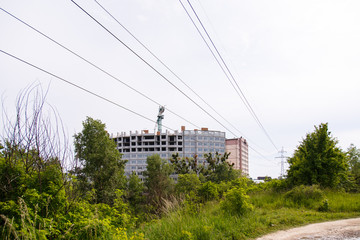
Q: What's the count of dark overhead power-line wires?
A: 6